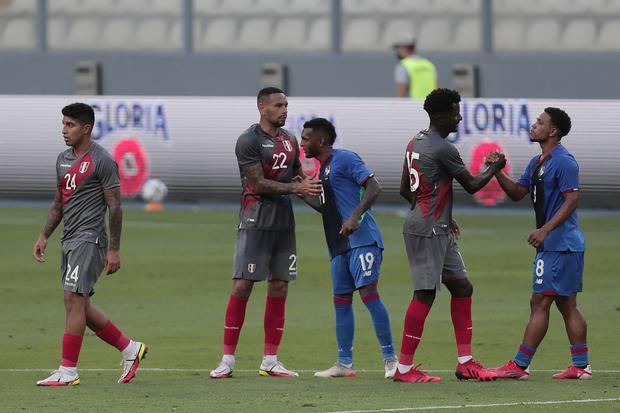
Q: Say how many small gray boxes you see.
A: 3